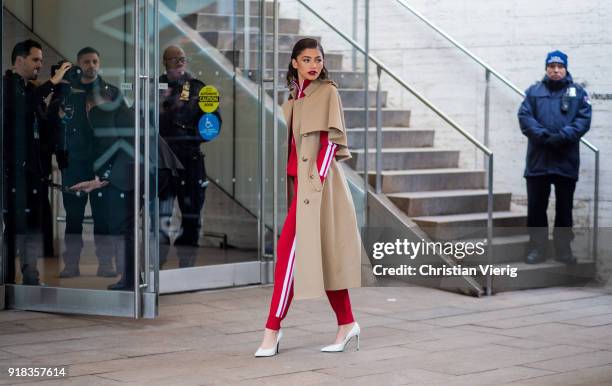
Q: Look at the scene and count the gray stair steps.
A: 14